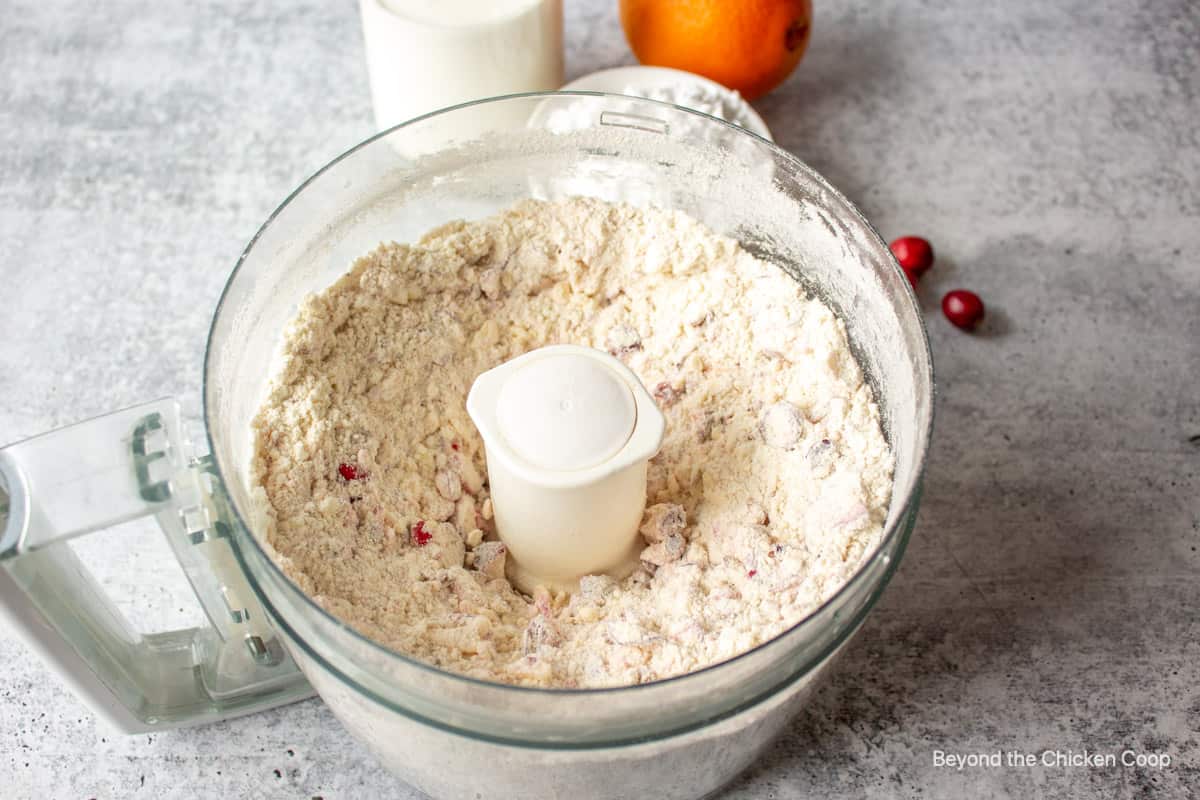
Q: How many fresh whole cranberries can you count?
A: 3